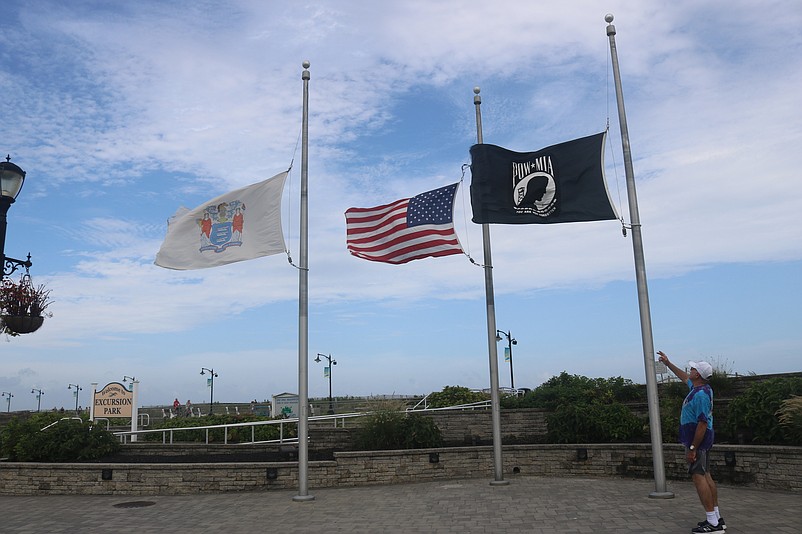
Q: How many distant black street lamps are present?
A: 7